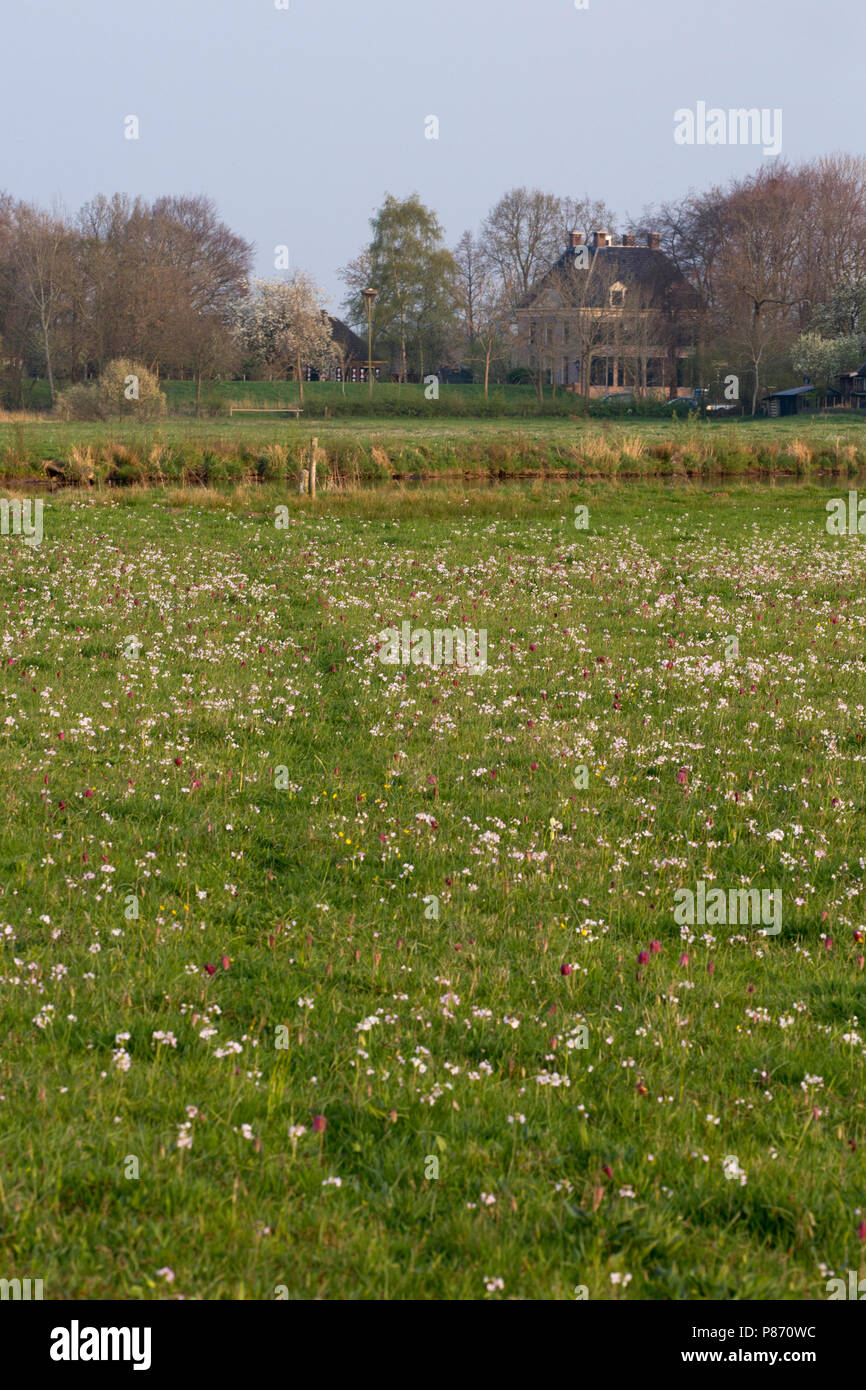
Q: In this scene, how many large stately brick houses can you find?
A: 1